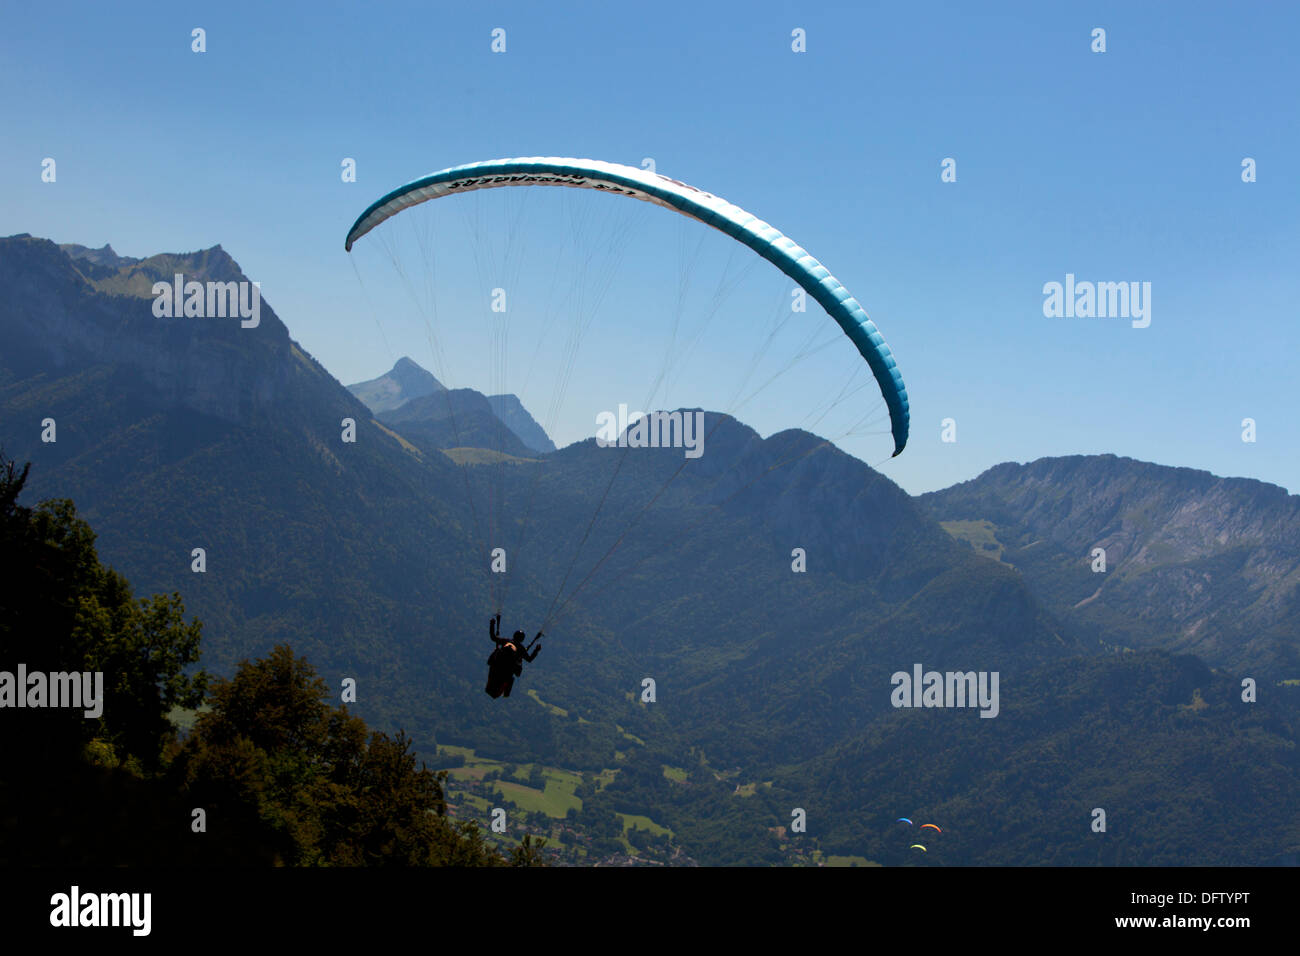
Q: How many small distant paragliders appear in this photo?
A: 3